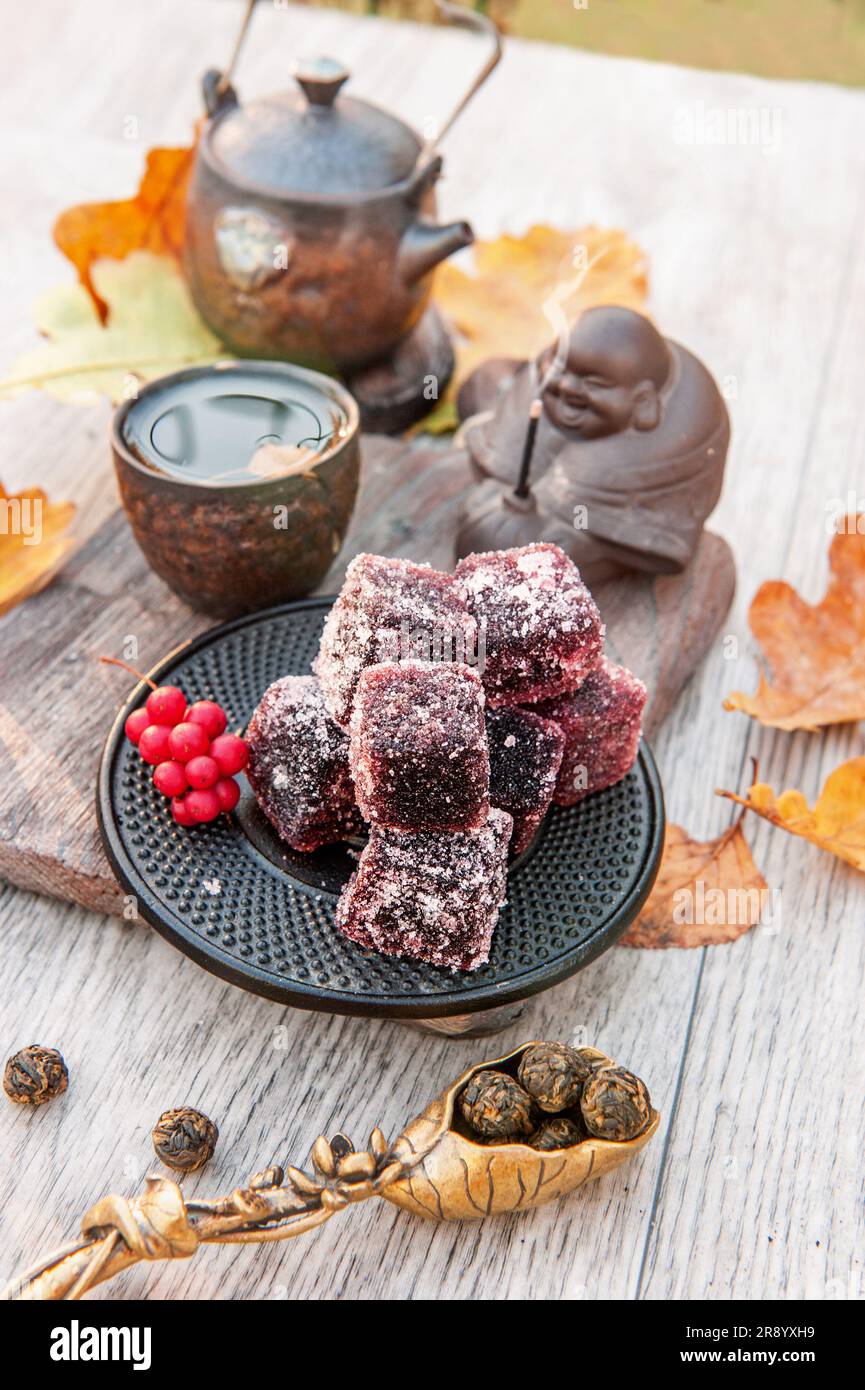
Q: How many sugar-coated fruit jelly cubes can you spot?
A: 7